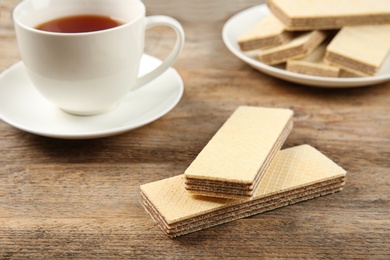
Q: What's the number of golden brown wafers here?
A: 7